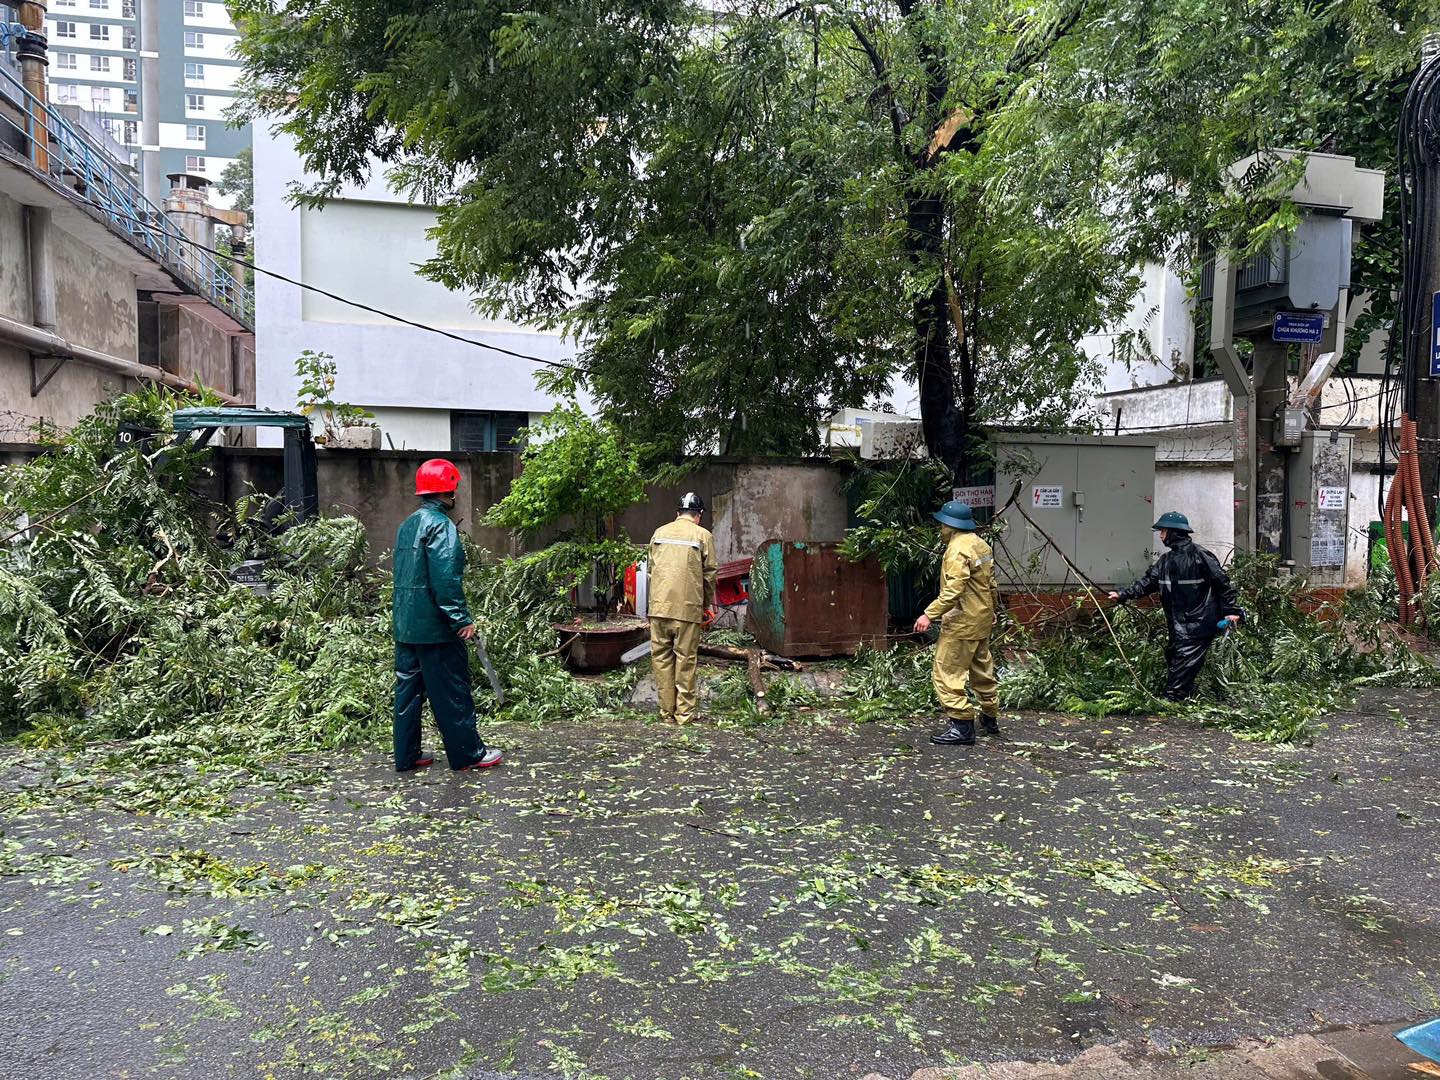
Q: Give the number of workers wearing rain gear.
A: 4